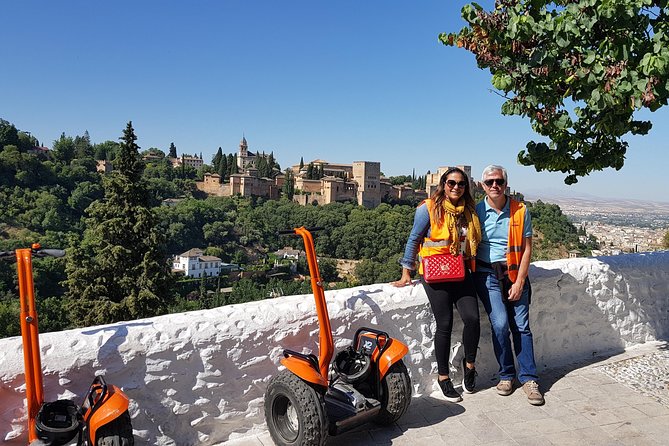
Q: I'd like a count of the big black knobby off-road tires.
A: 3